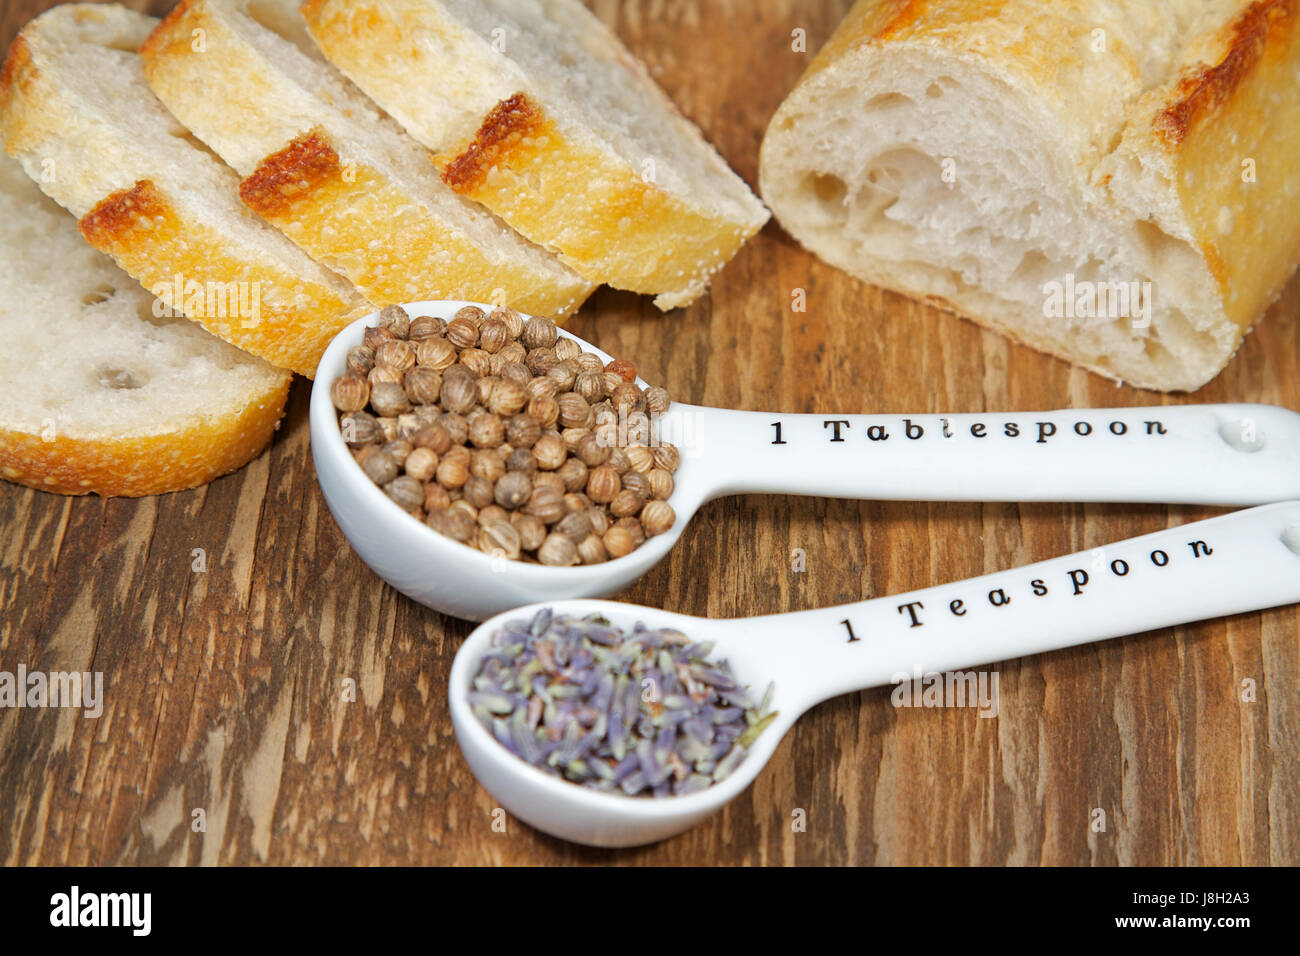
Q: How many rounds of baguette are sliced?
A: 4